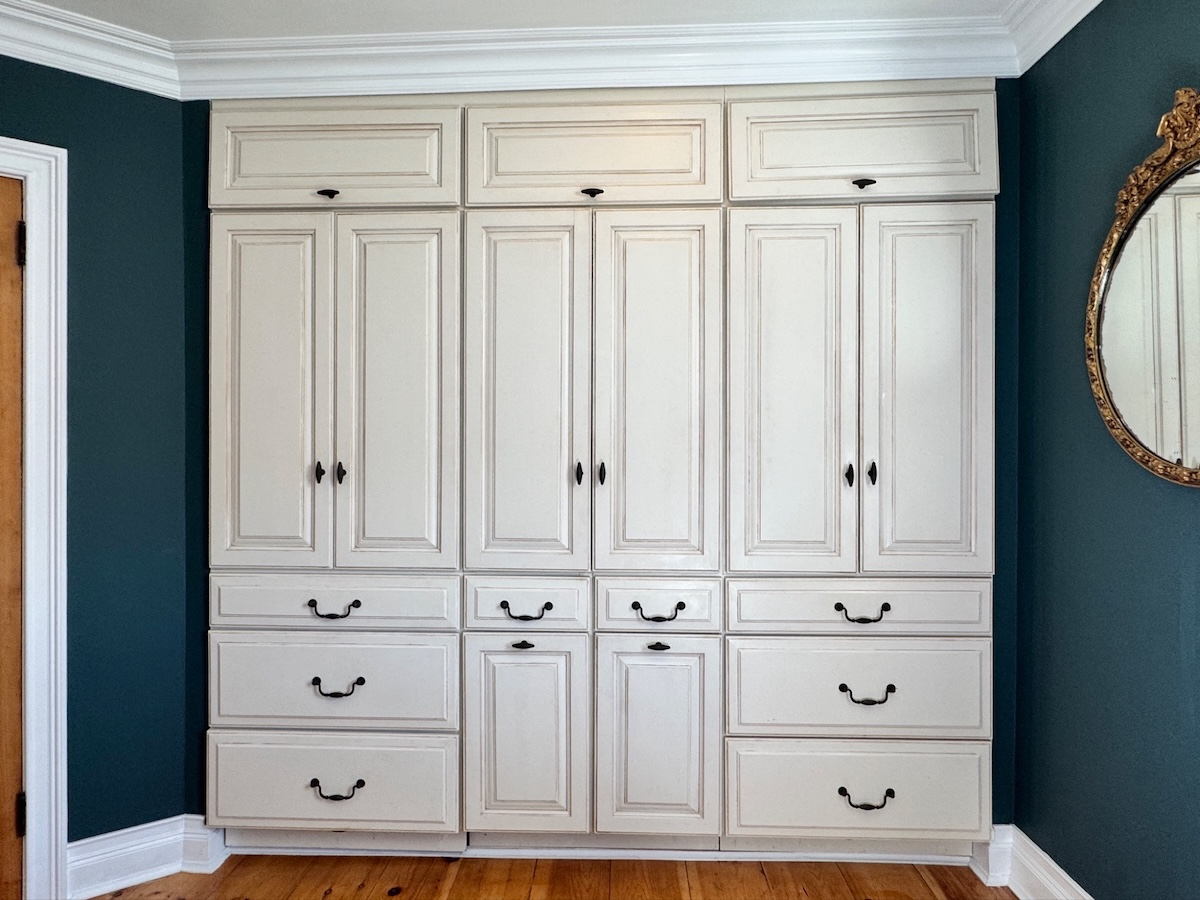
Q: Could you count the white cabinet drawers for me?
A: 8